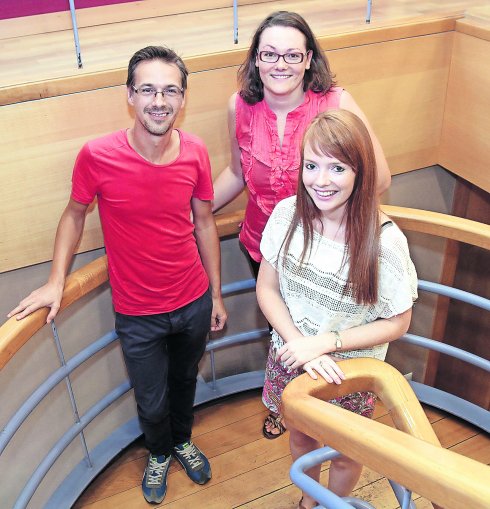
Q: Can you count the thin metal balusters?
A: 5